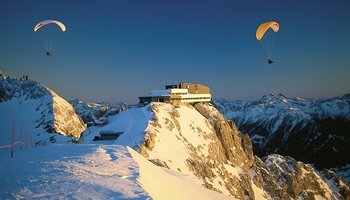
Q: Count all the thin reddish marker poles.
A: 4